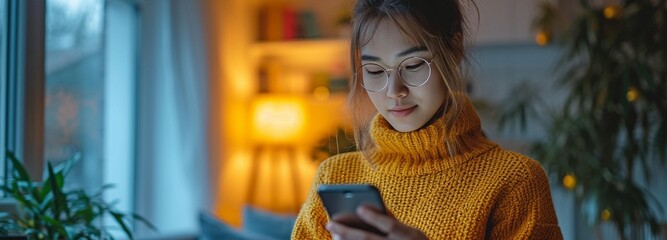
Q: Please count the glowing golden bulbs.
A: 5